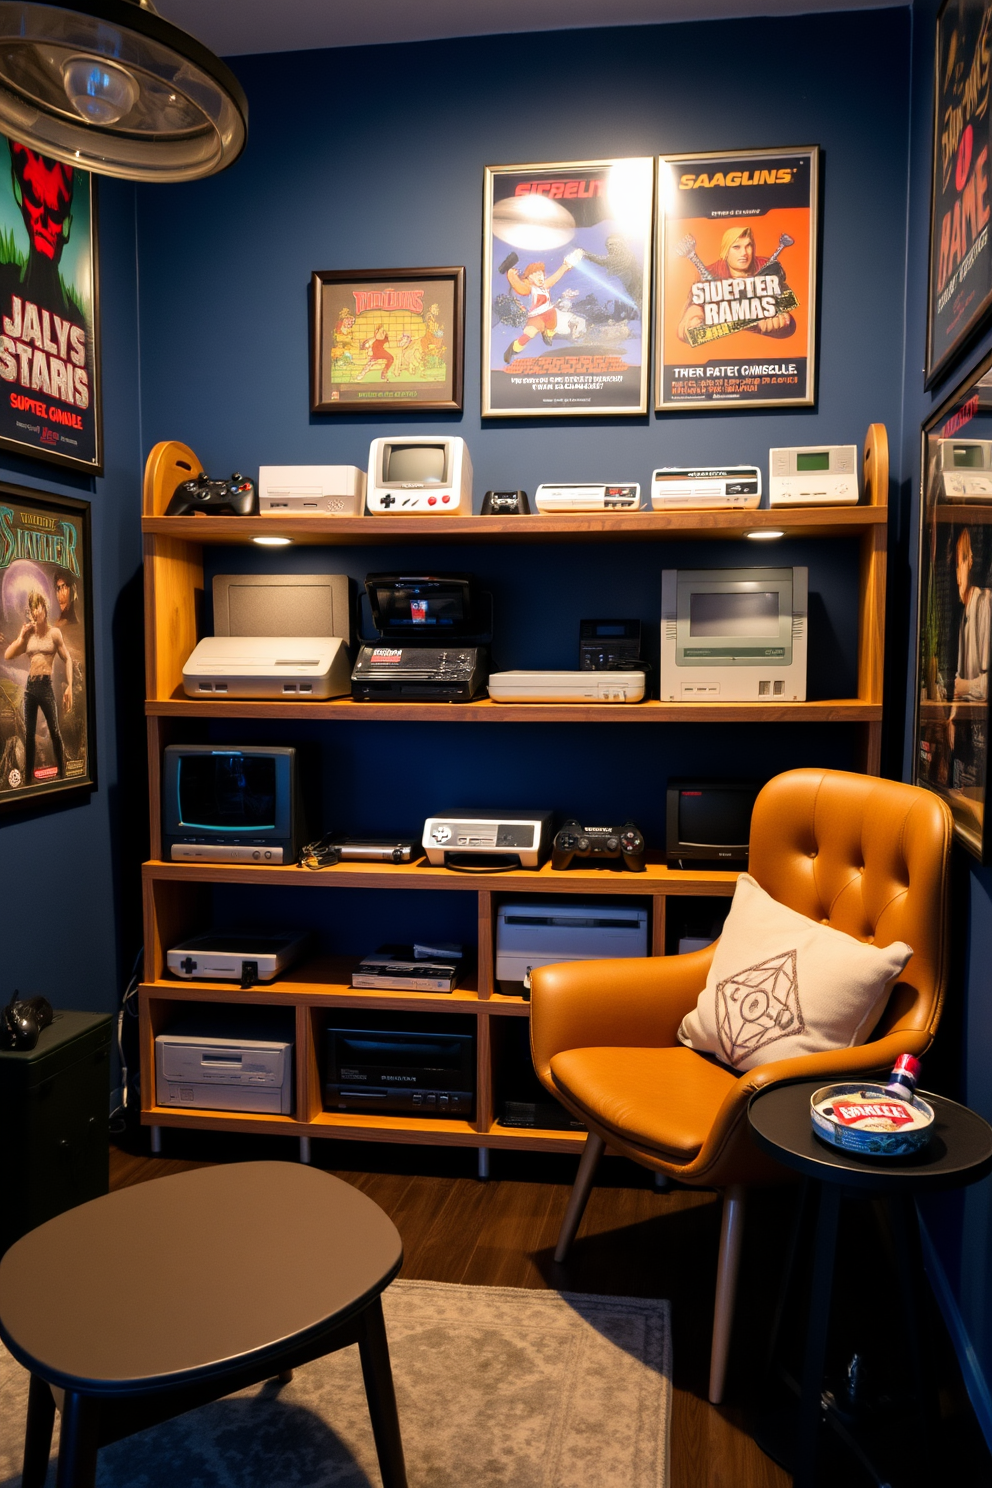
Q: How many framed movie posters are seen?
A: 7